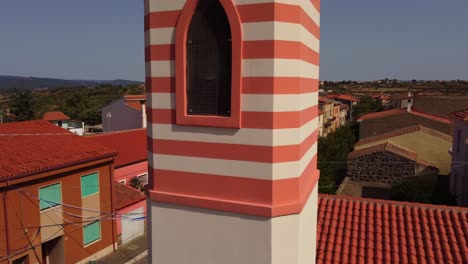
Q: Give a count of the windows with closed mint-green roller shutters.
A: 3